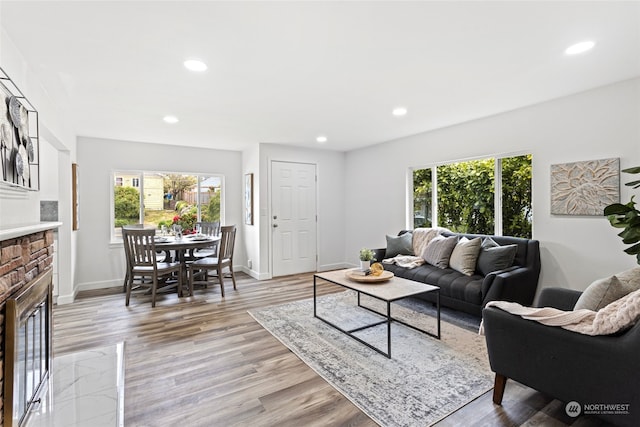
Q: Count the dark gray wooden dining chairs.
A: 4